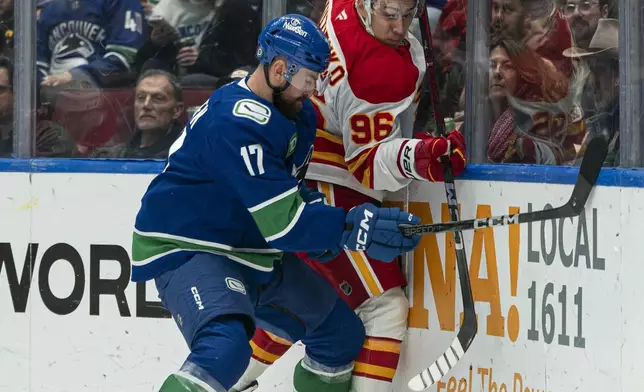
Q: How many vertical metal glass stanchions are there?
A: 4